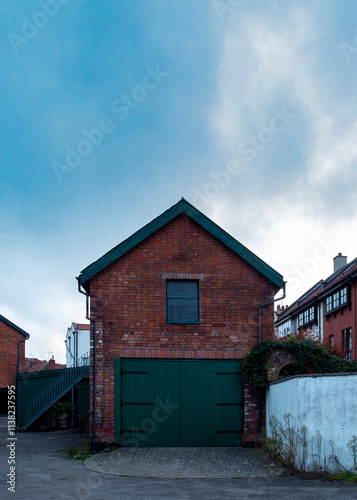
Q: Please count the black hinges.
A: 6